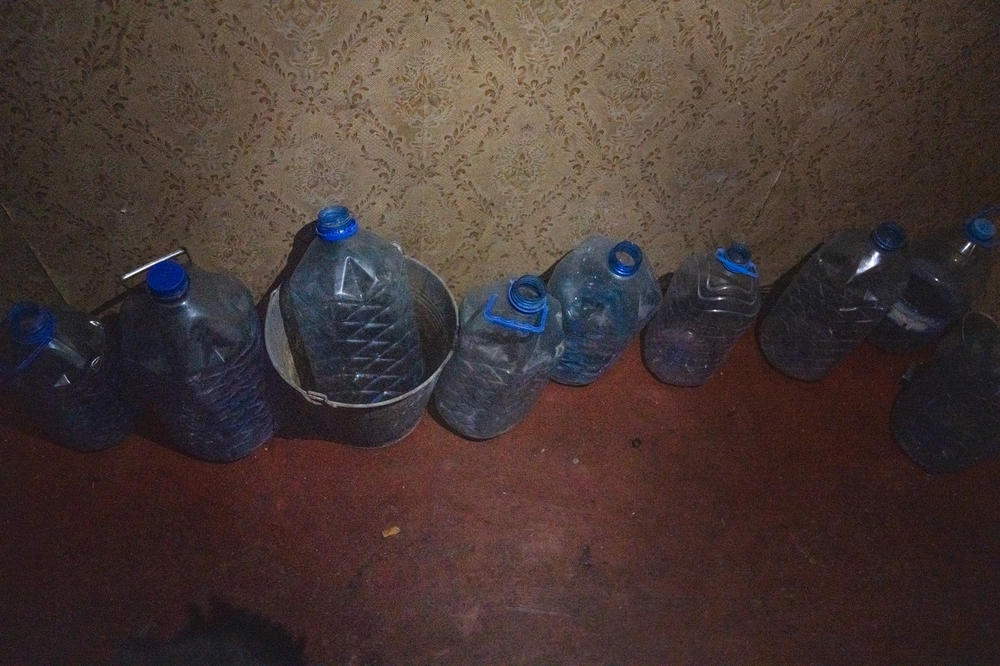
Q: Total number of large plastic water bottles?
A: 9